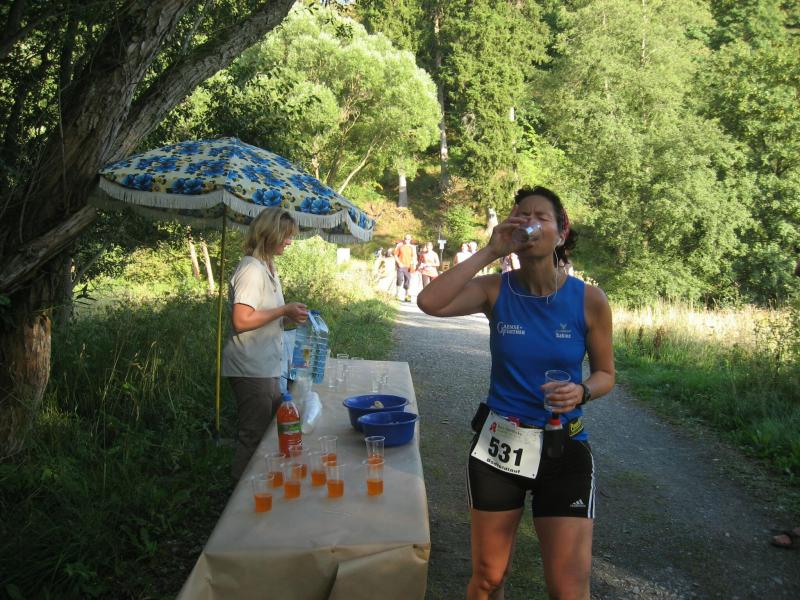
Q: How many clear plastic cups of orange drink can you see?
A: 9